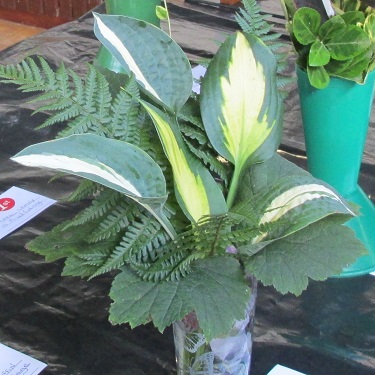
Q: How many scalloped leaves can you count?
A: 3